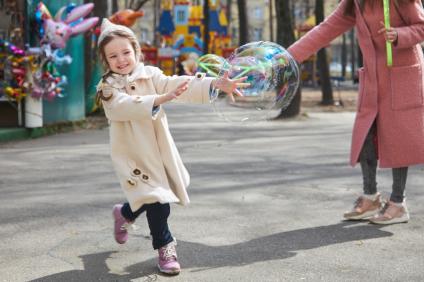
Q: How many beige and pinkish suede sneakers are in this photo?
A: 2